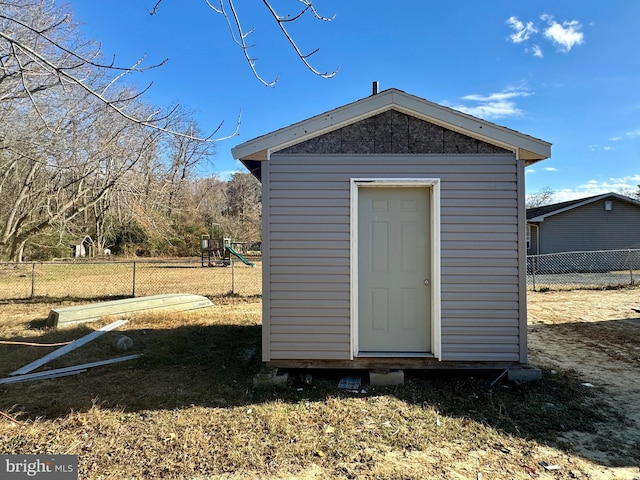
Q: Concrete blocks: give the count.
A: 3